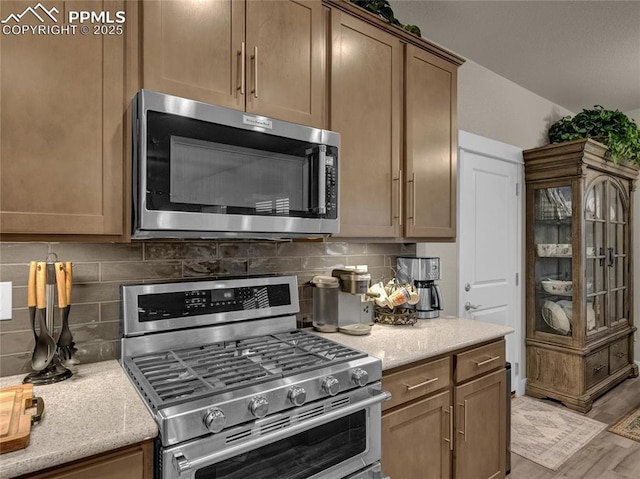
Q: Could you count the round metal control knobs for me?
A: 5